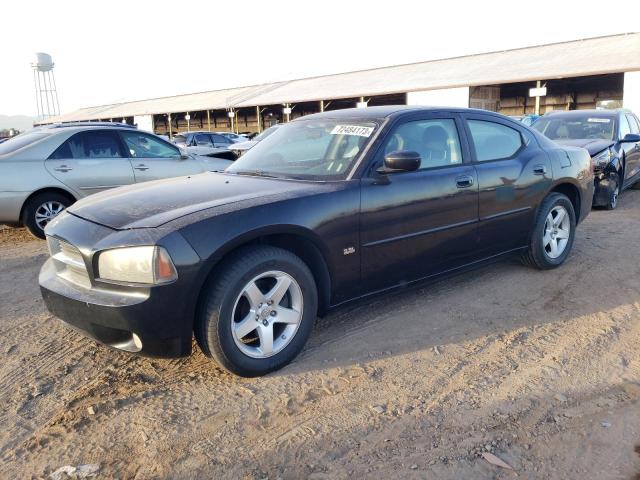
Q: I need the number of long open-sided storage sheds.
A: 1